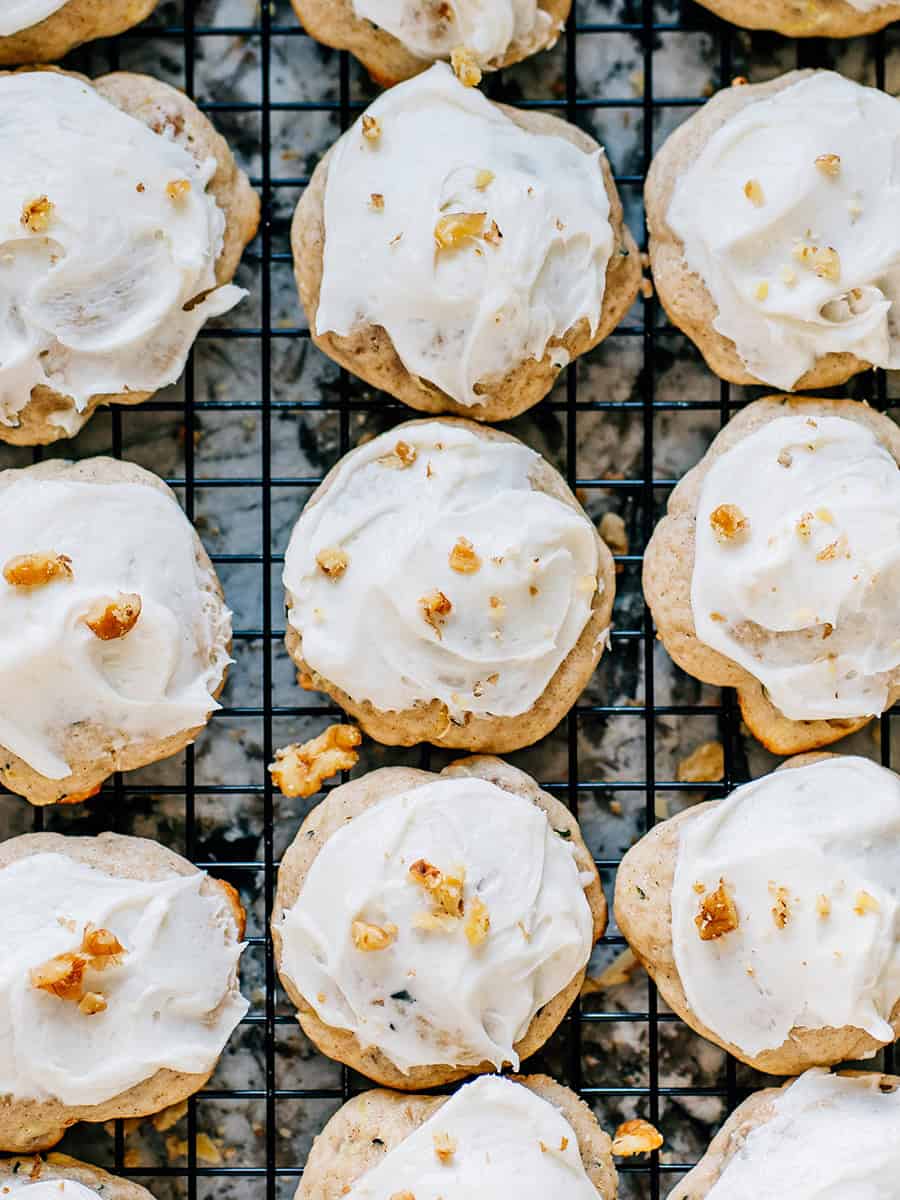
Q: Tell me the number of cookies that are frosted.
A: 15